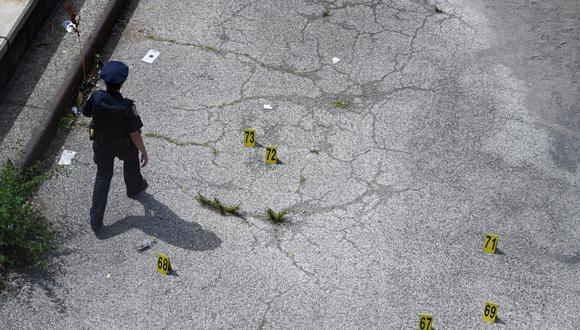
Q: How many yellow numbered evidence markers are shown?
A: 6